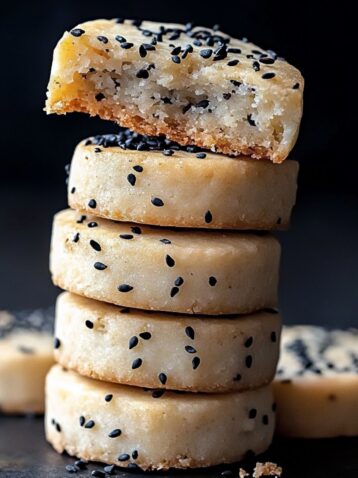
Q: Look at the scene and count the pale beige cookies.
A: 7